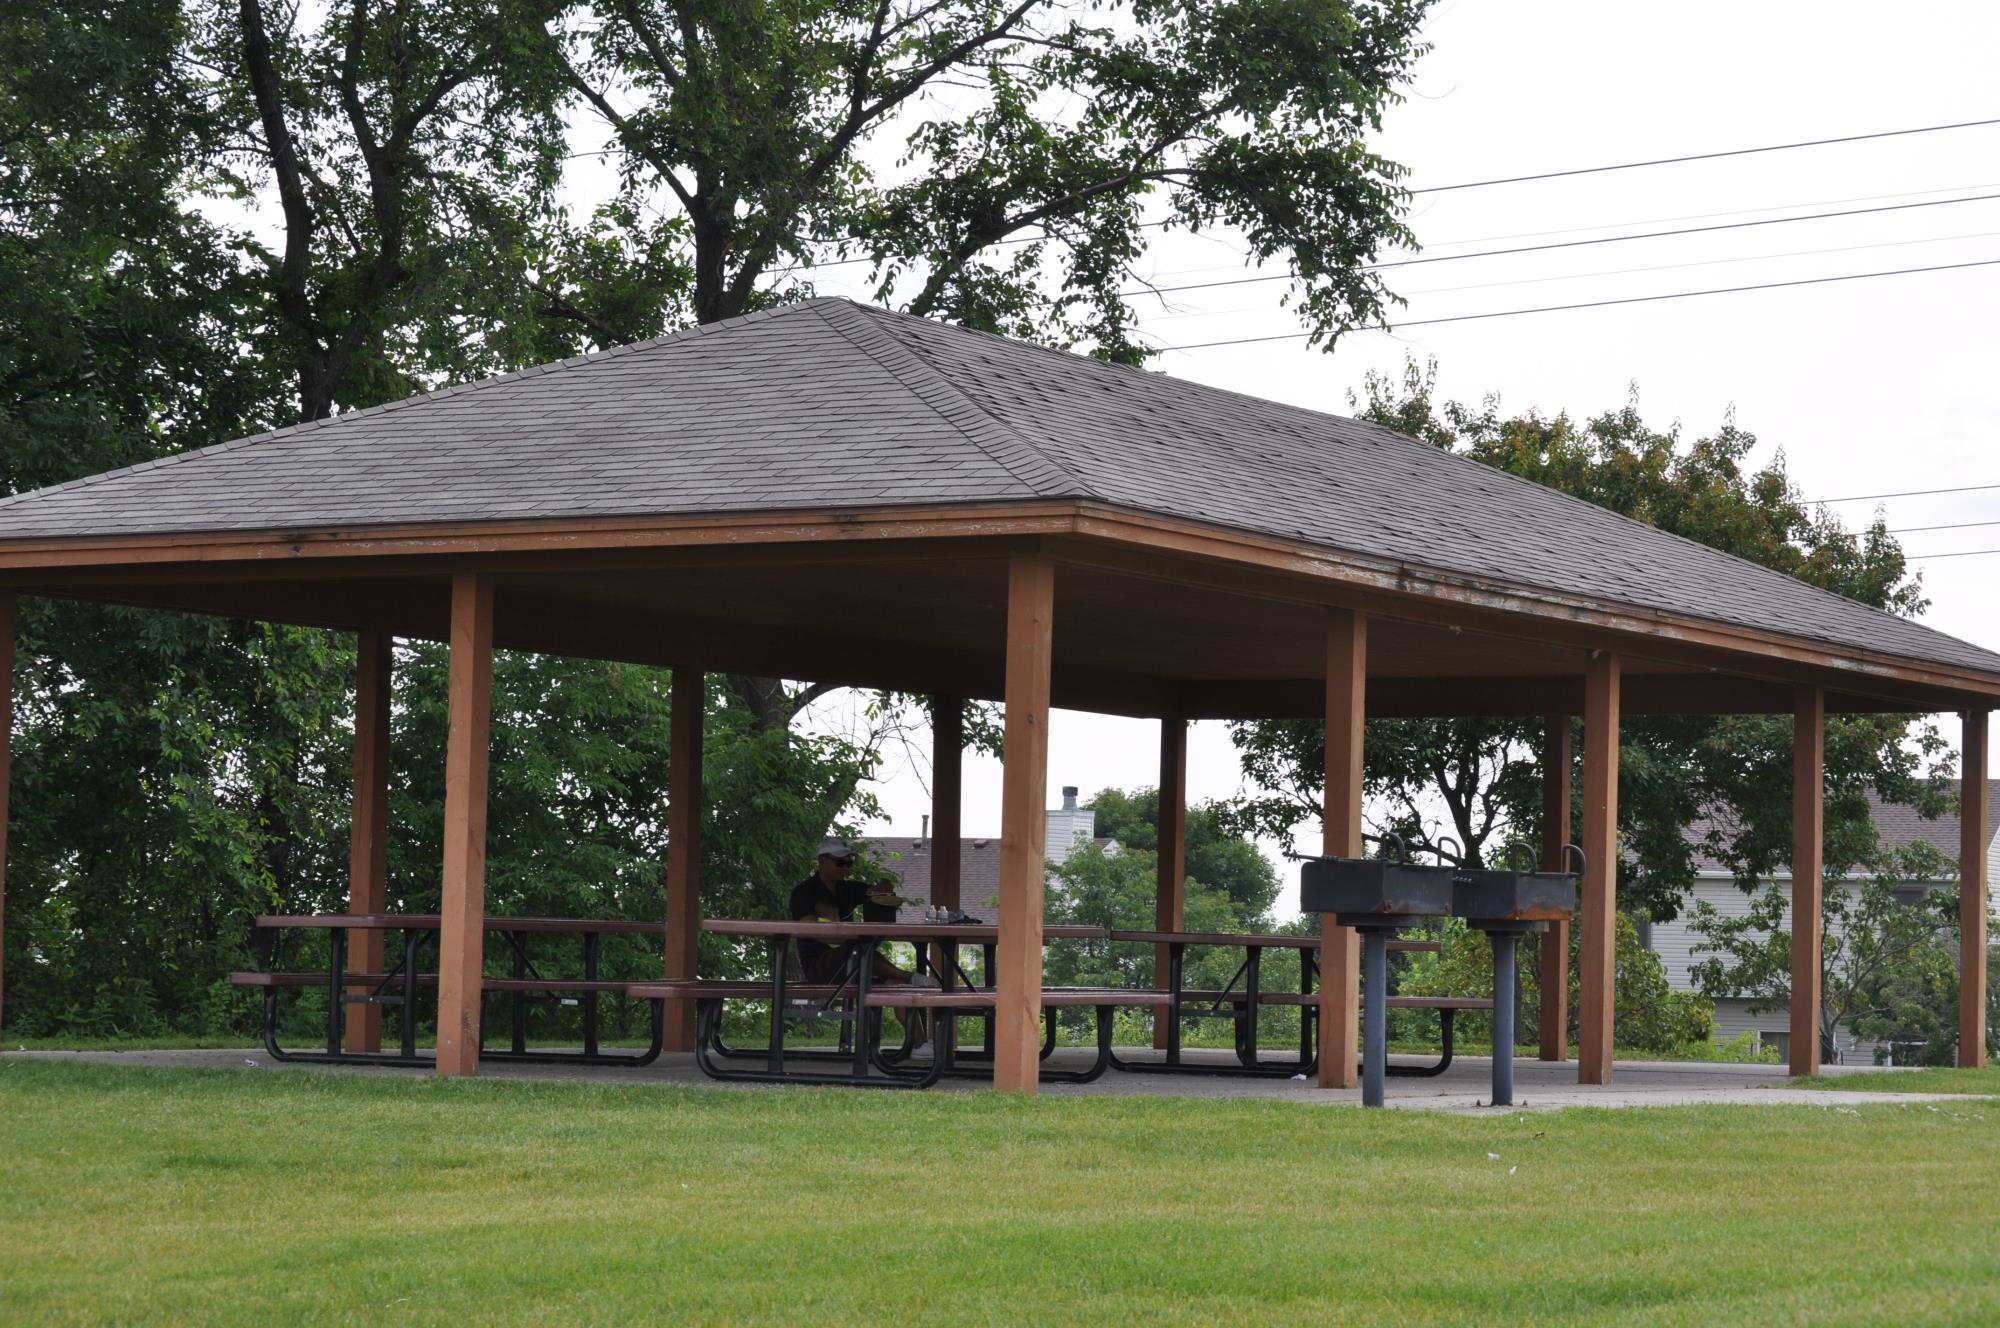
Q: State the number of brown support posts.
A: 12